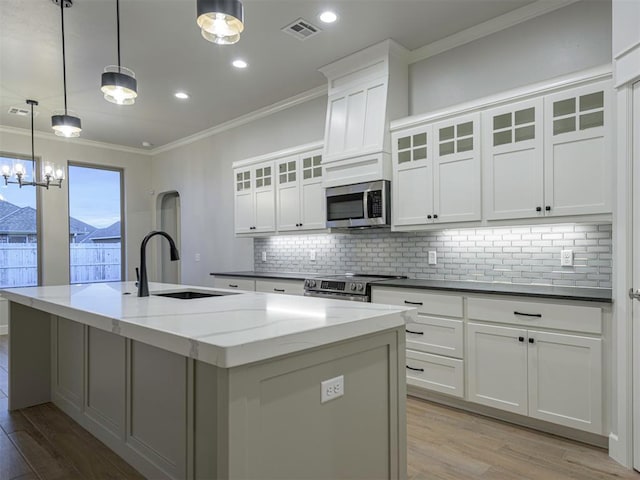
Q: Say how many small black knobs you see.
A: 10